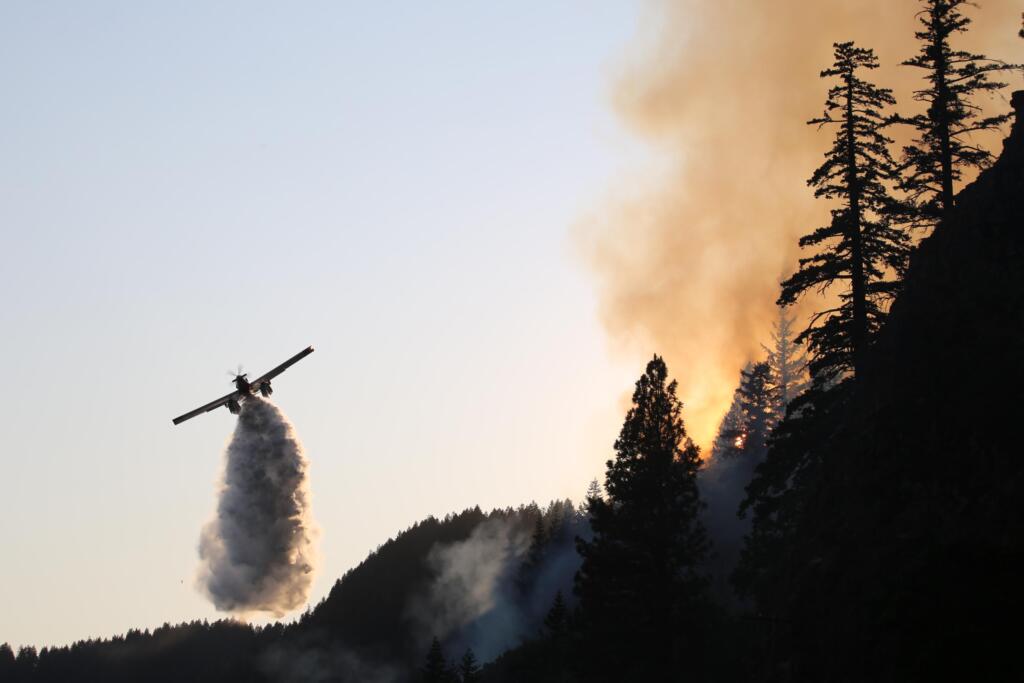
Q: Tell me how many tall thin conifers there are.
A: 2